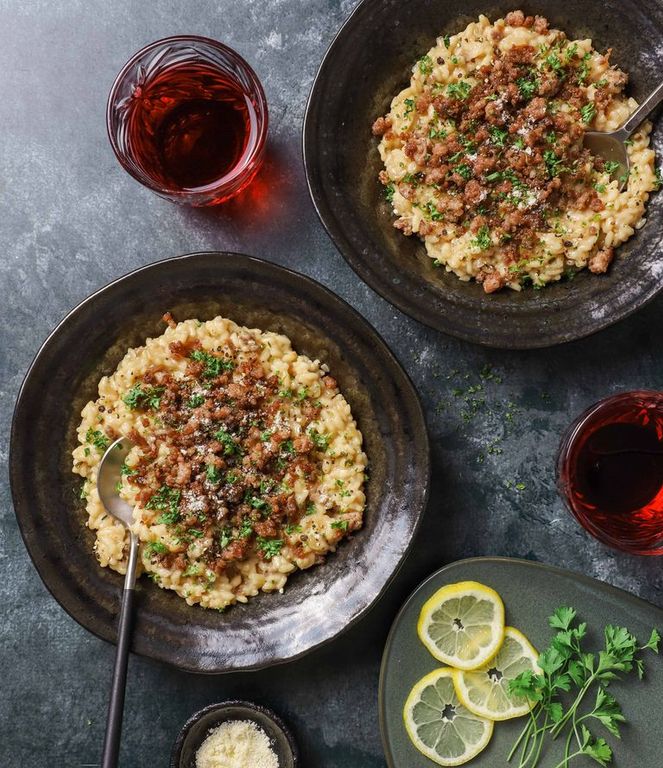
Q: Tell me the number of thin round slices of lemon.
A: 3